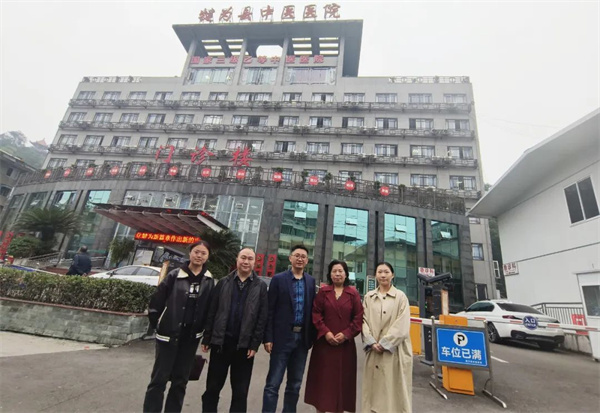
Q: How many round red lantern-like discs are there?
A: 12